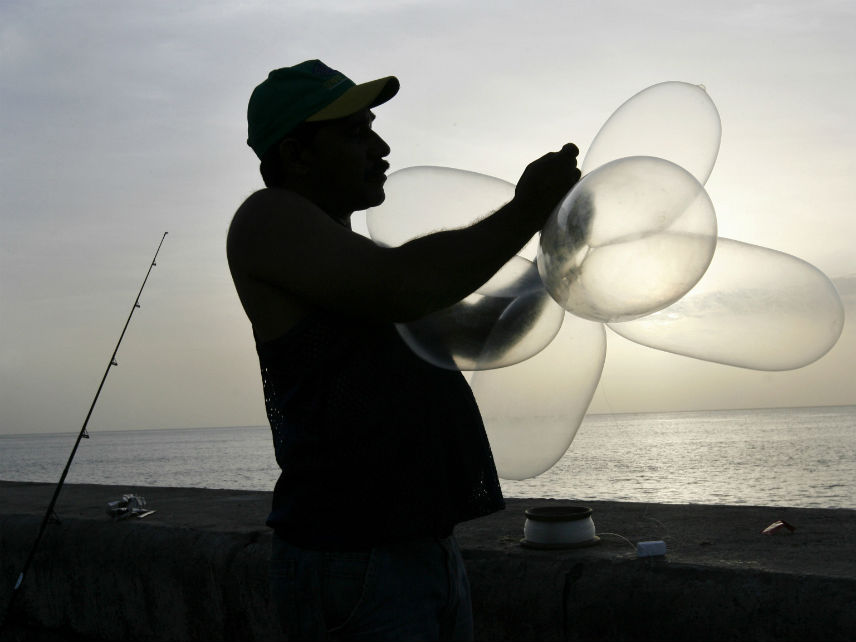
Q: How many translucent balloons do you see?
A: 6